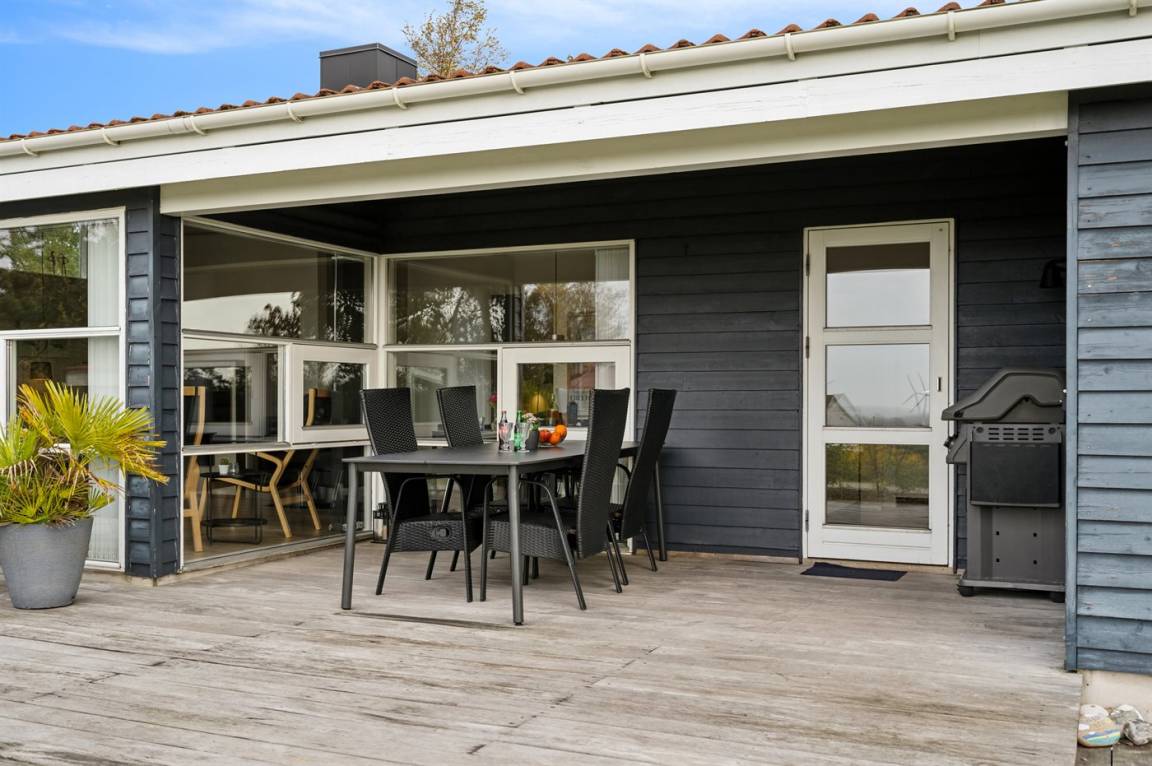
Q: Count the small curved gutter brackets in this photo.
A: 10